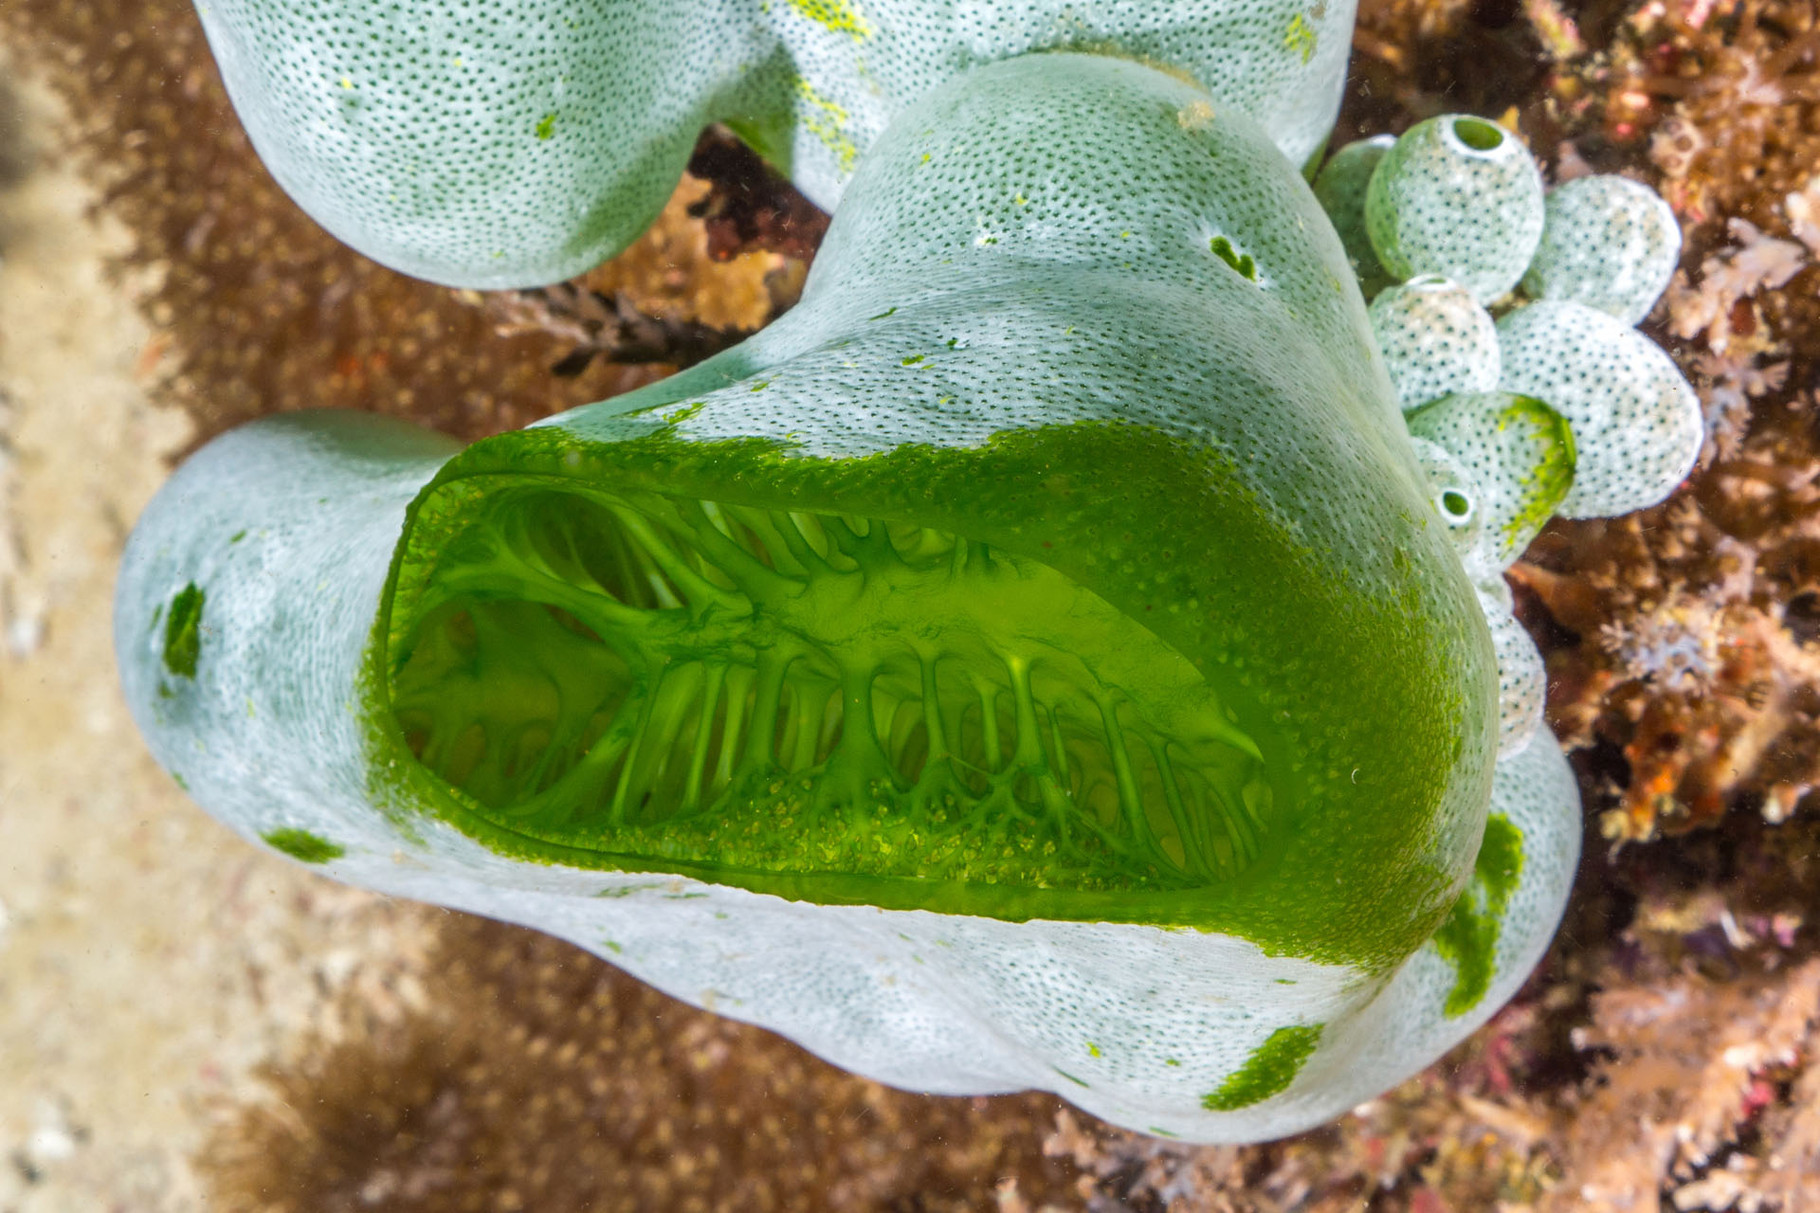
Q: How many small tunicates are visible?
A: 8